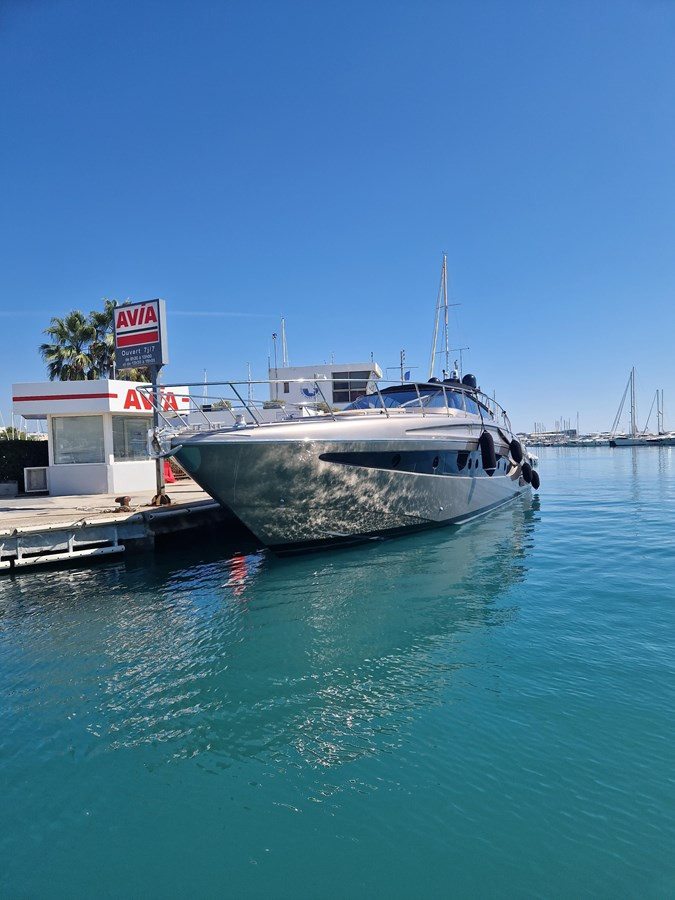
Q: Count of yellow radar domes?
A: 0